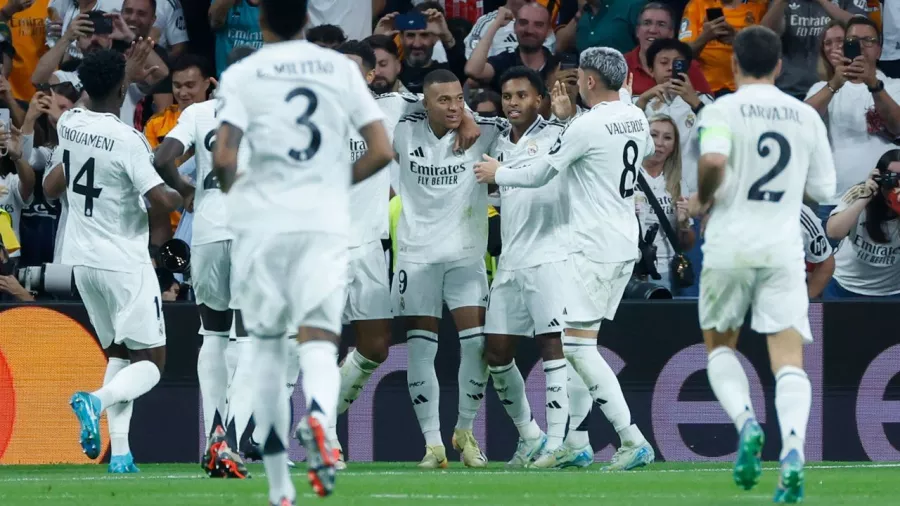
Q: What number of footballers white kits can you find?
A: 8